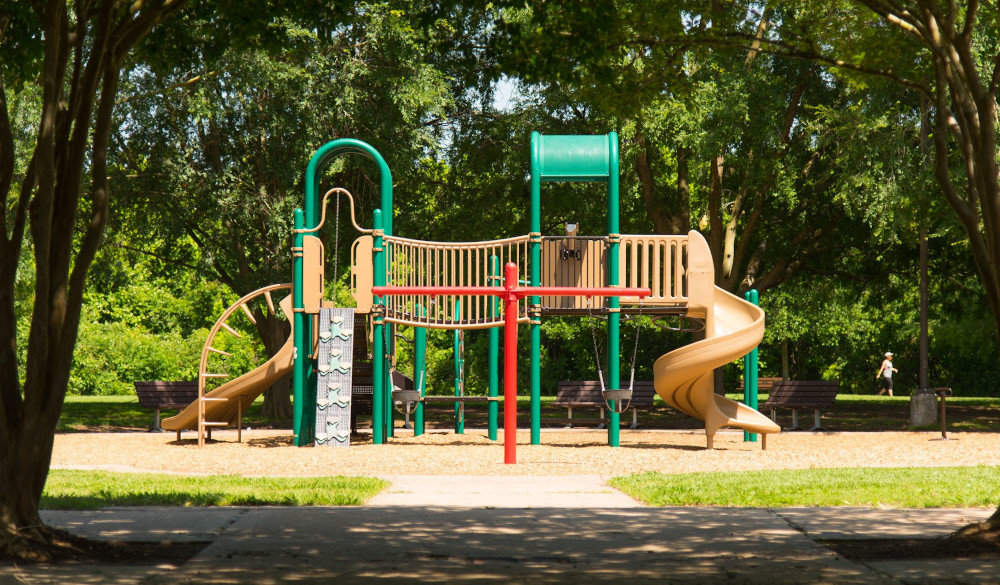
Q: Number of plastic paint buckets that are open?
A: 0